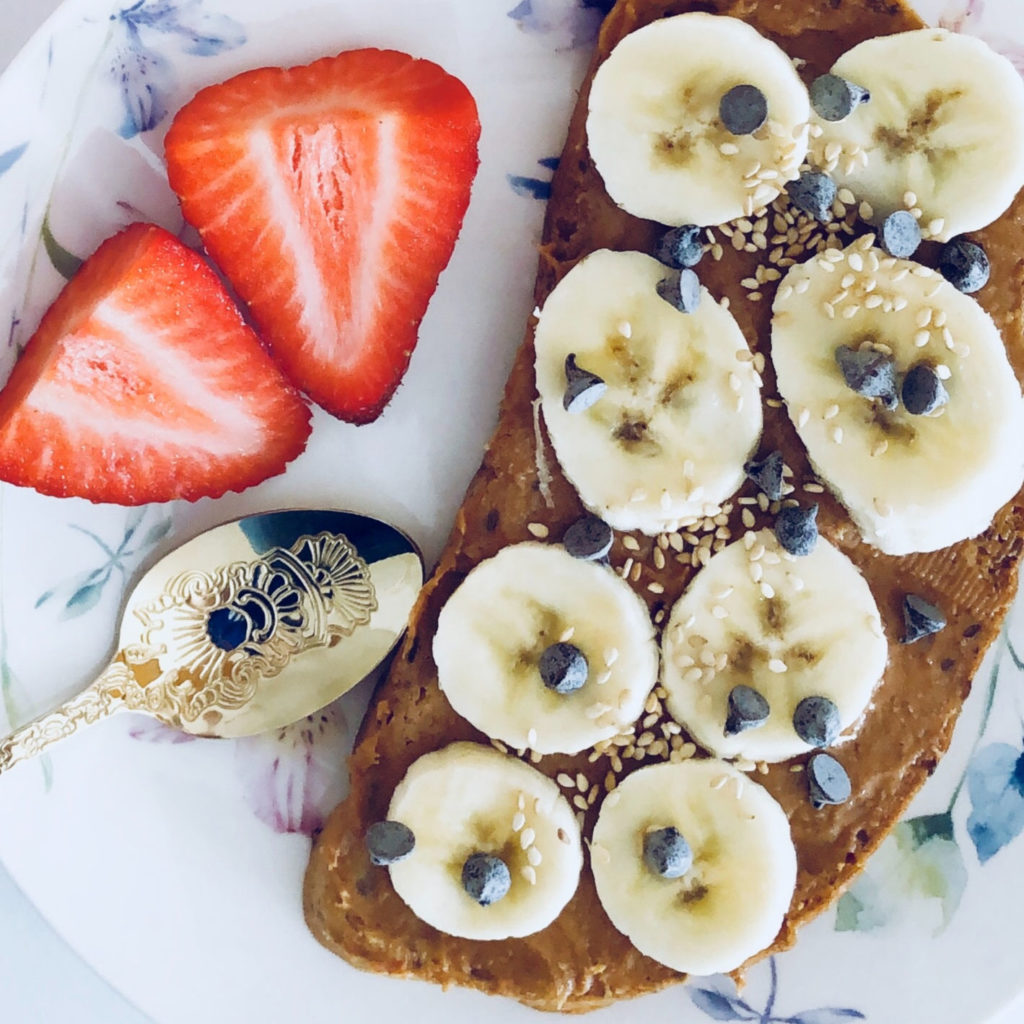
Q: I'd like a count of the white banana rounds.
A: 8